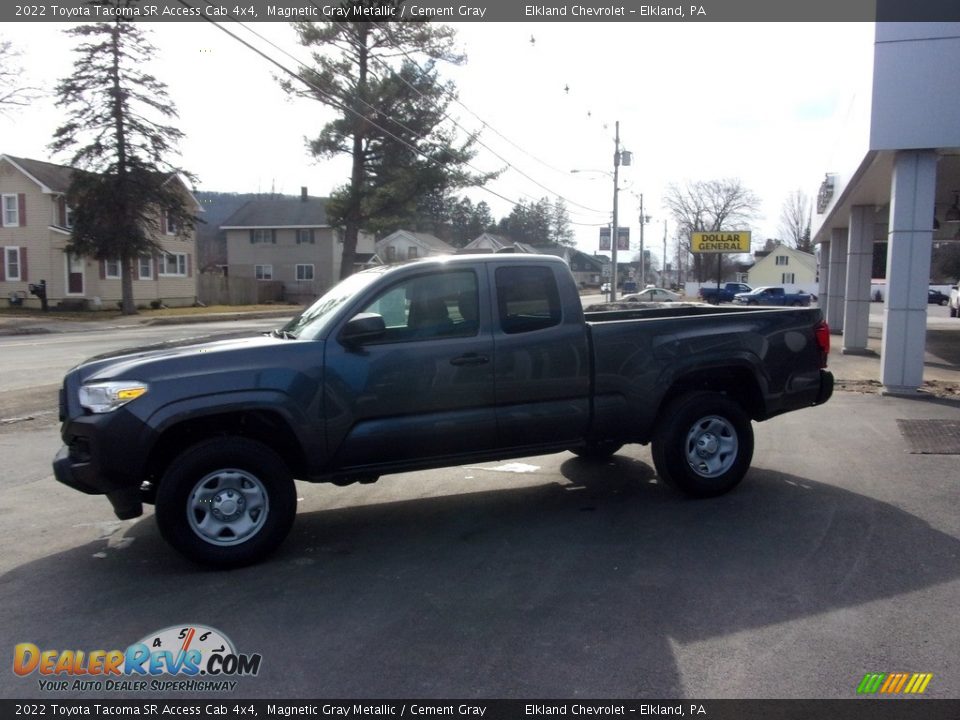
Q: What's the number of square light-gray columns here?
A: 4